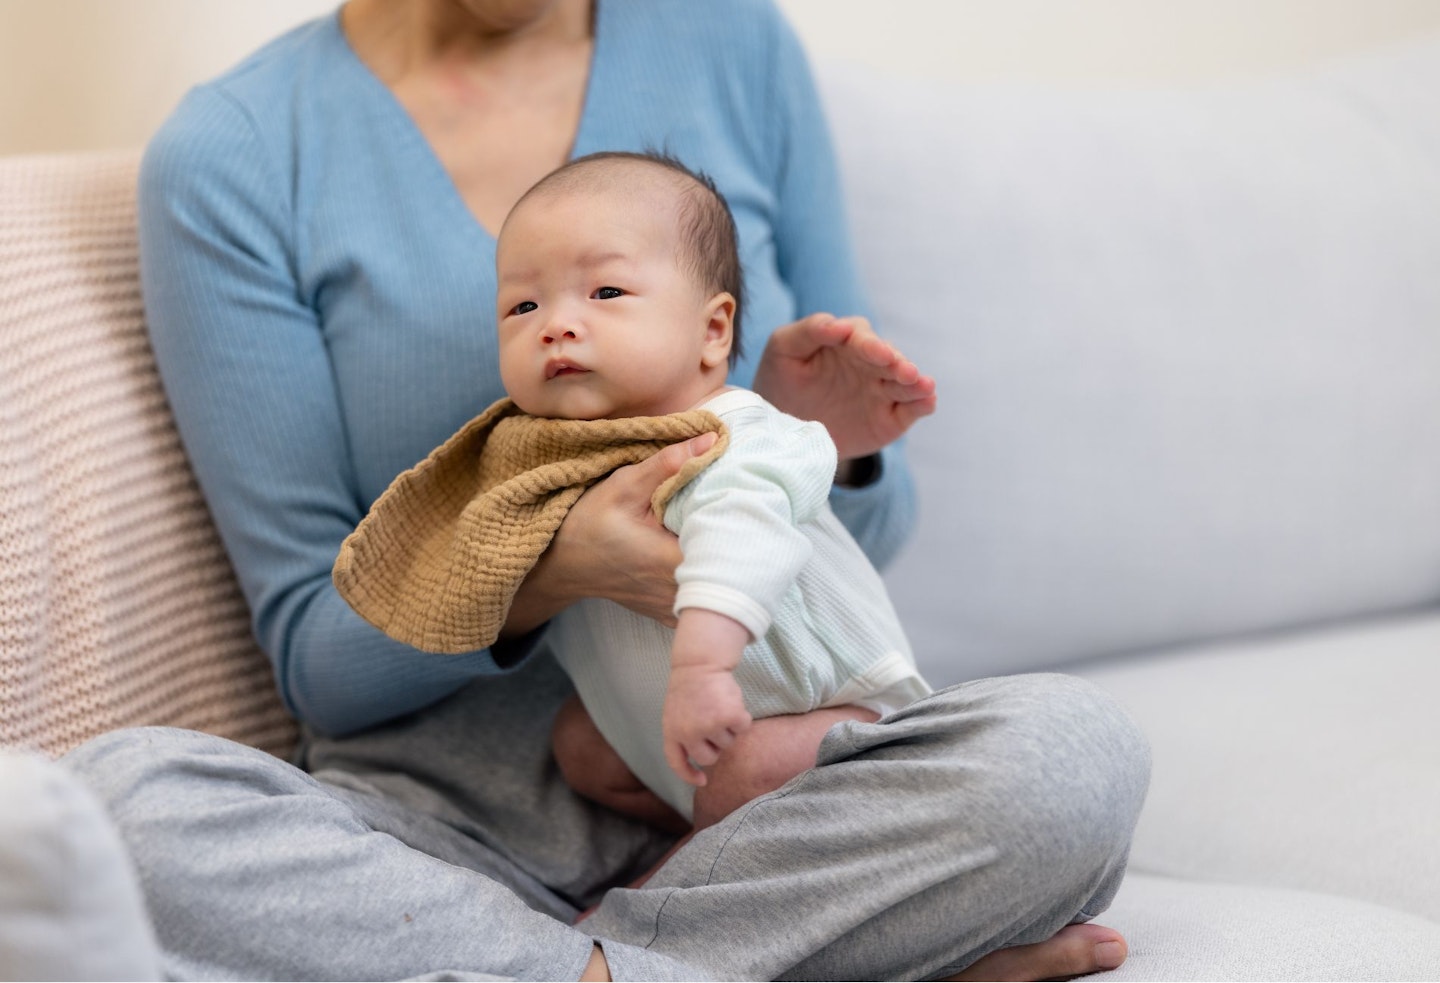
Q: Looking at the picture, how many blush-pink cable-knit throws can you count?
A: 1